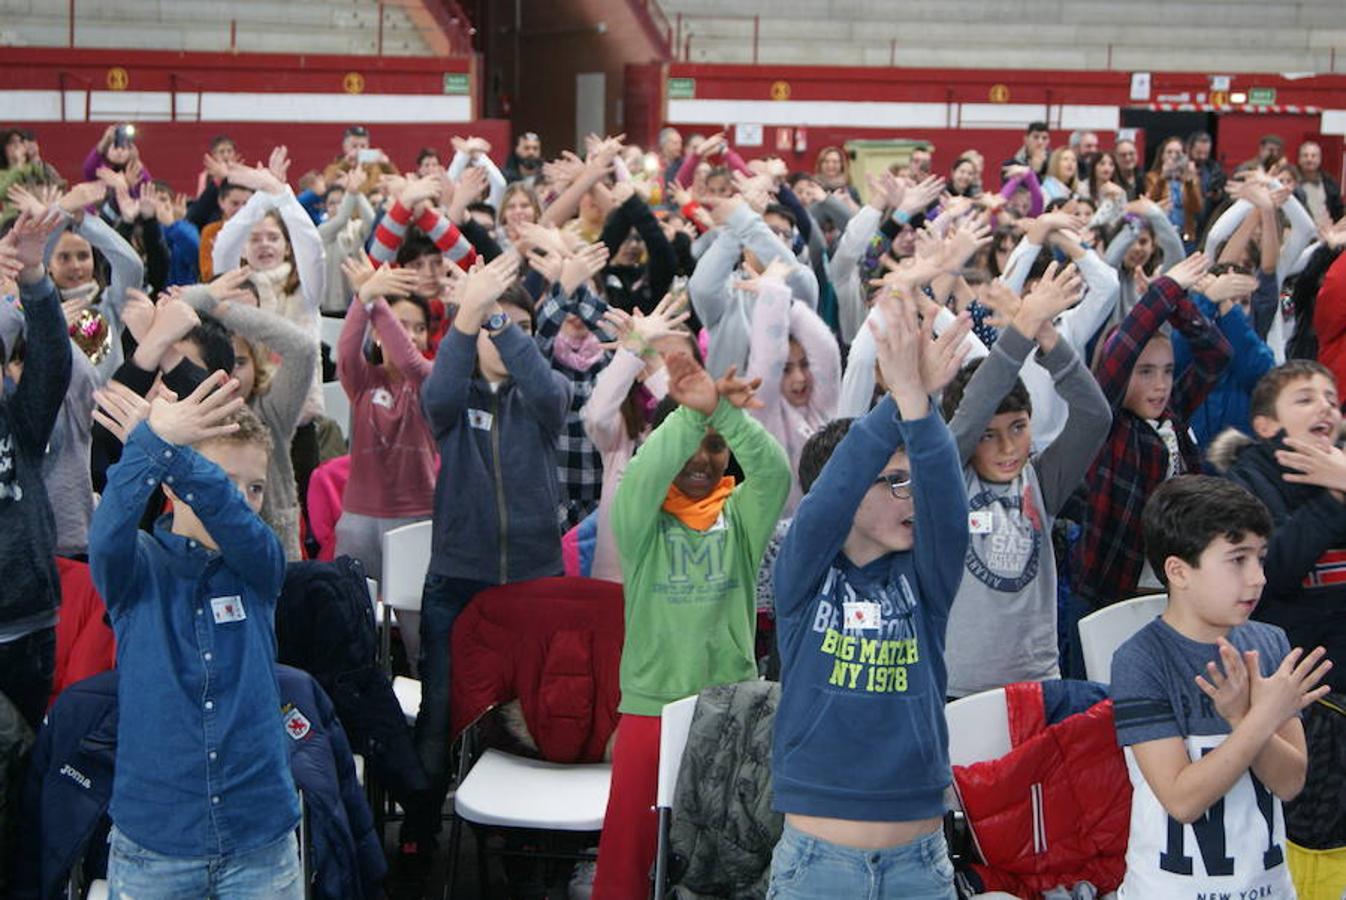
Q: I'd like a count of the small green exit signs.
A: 3